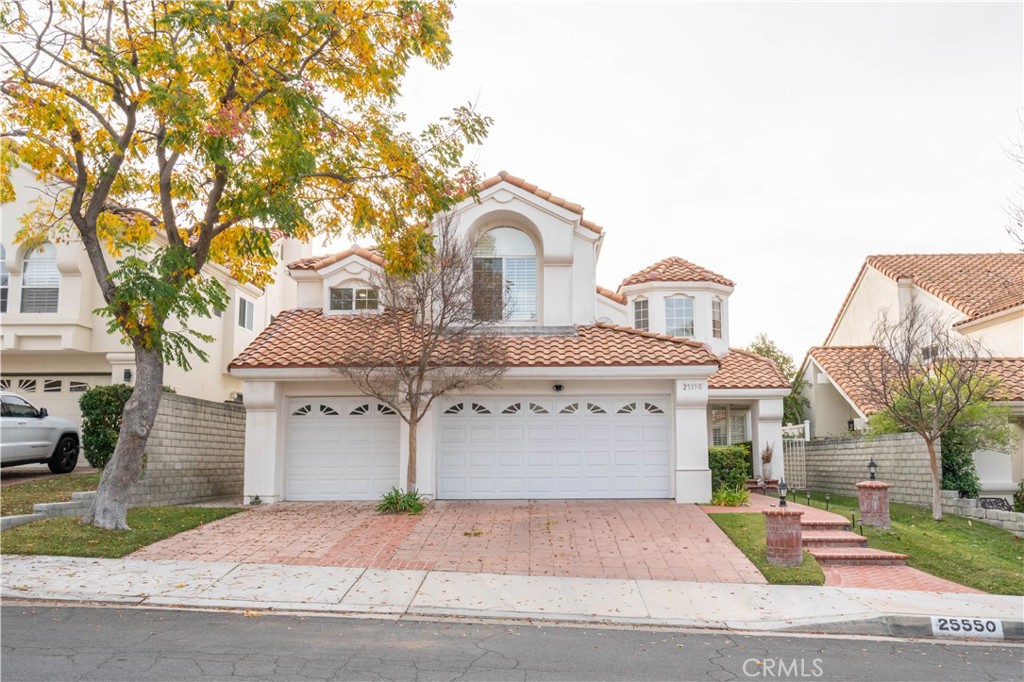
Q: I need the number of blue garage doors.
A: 0